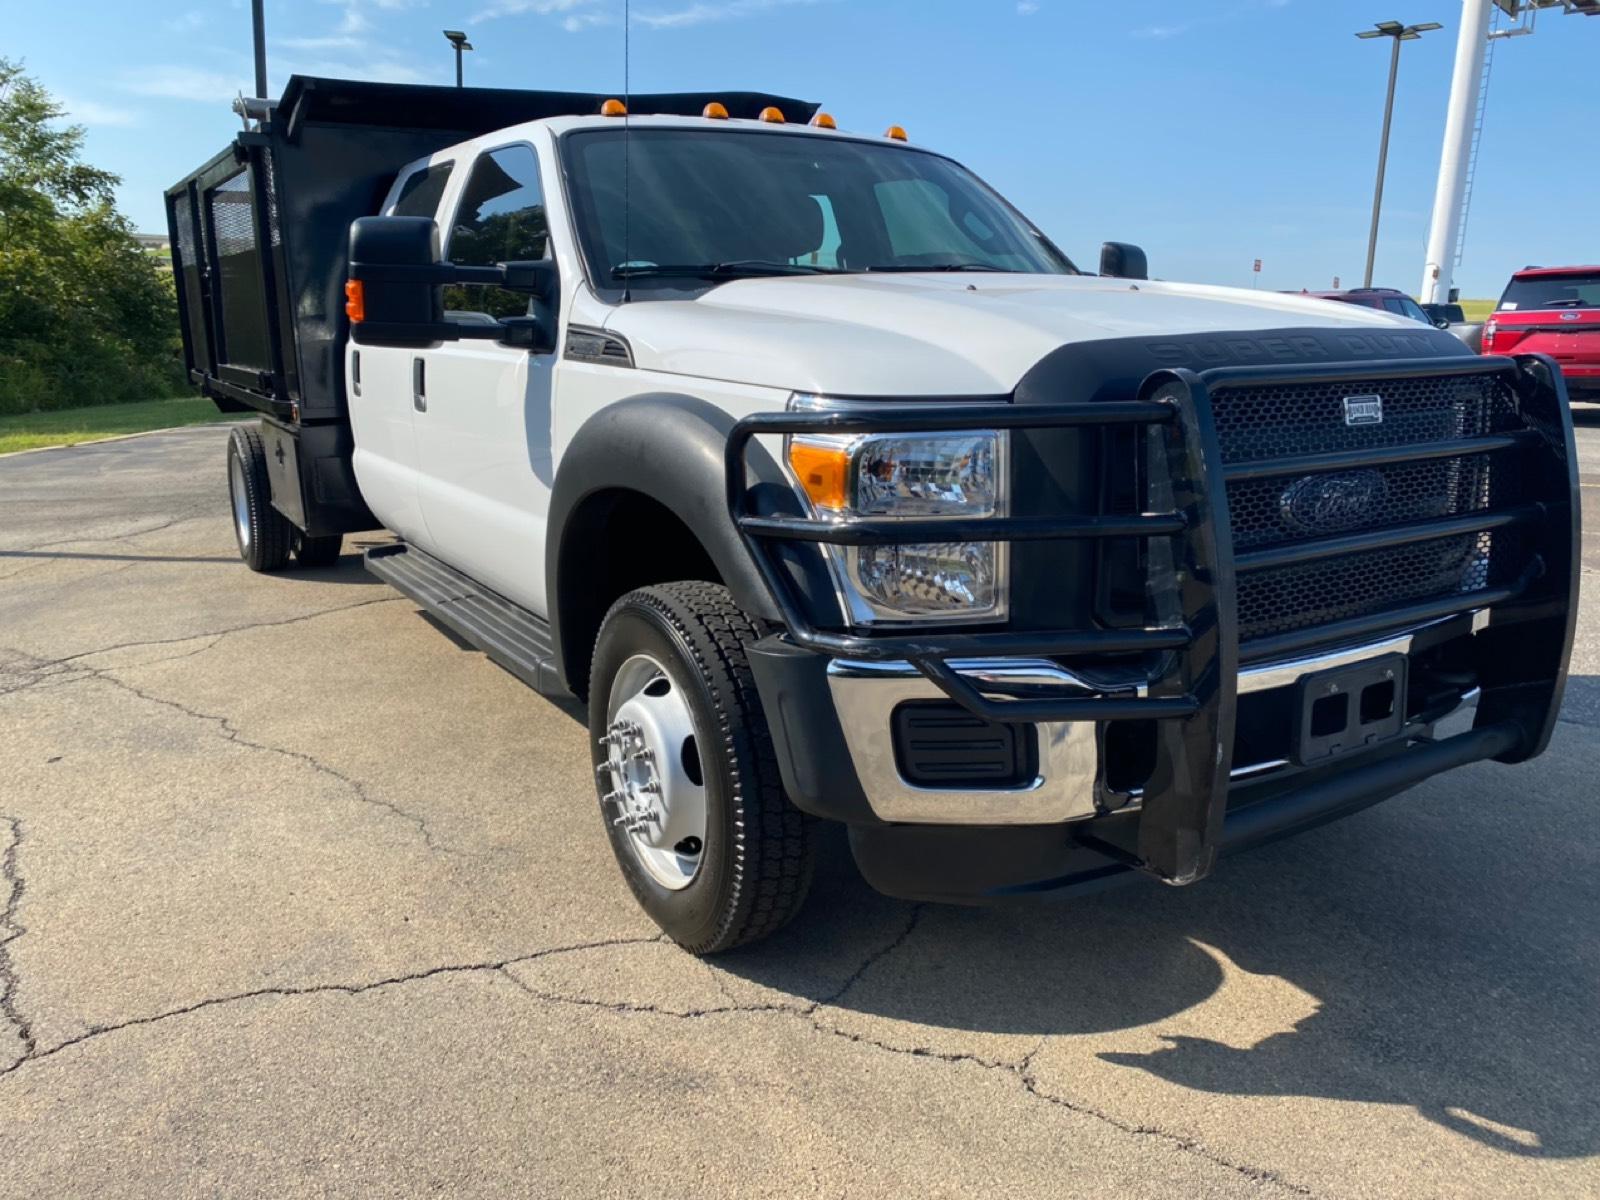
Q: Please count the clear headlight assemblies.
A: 1